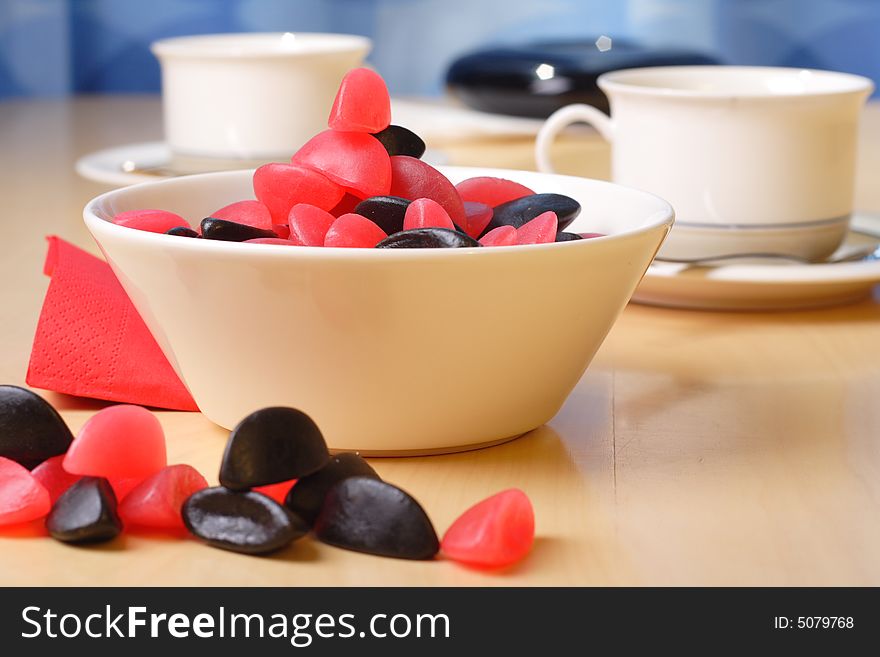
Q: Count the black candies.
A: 13